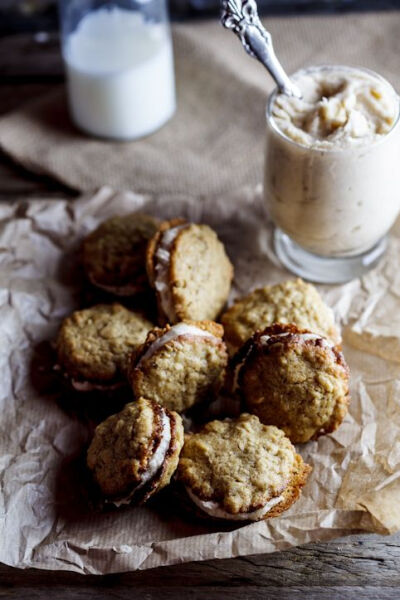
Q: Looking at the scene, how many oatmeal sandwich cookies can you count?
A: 8